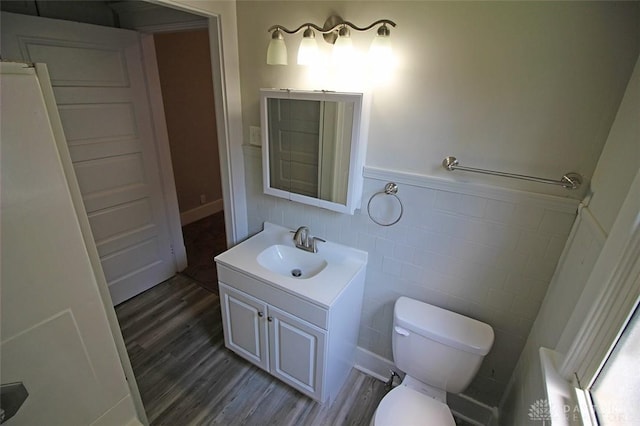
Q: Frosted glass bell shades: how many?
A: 4